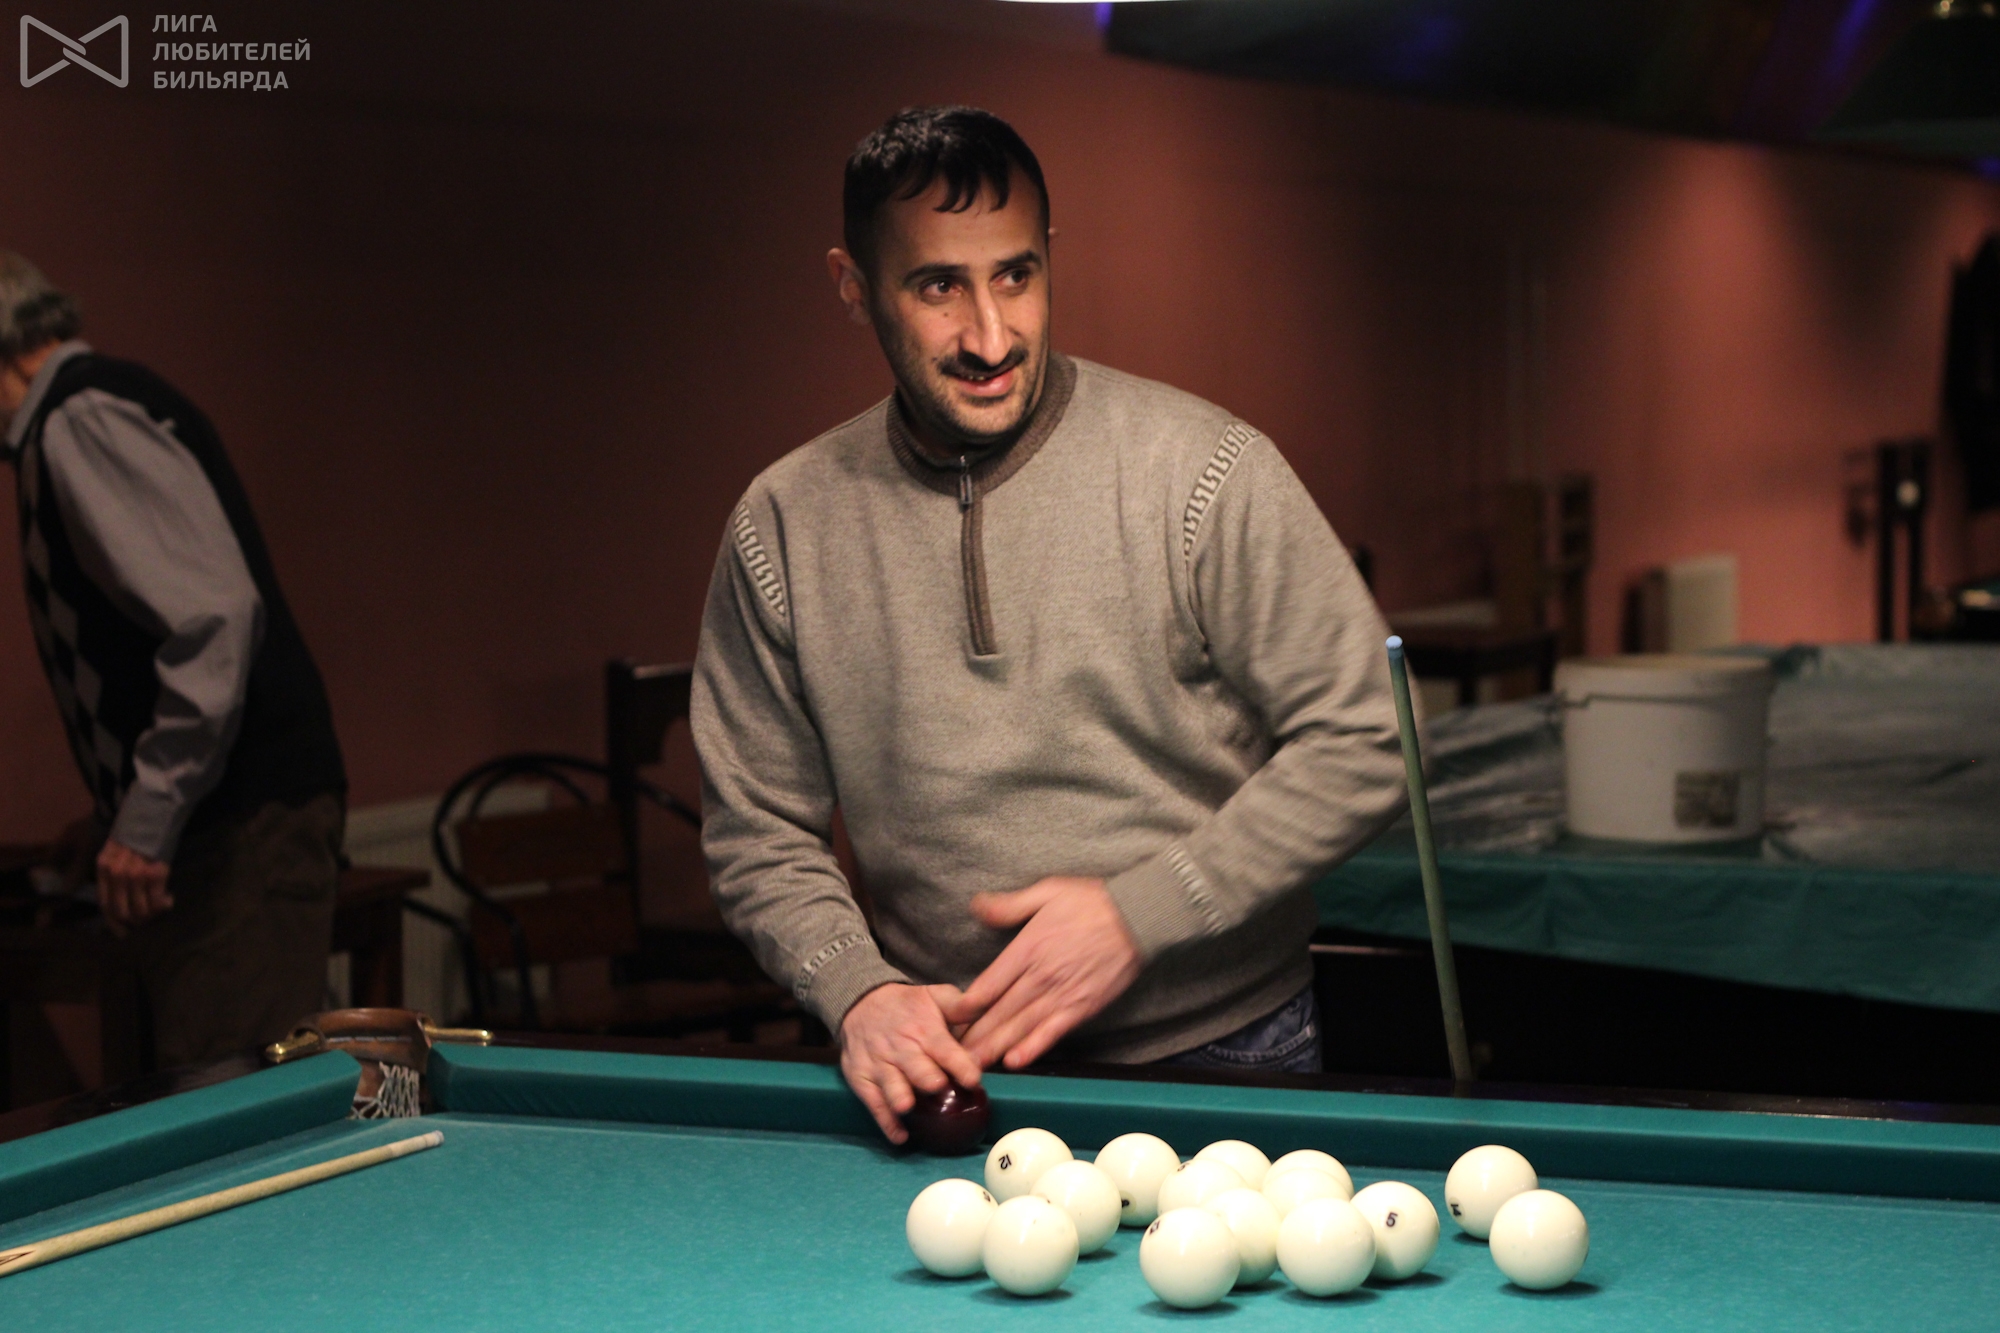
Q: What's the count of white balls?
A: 15